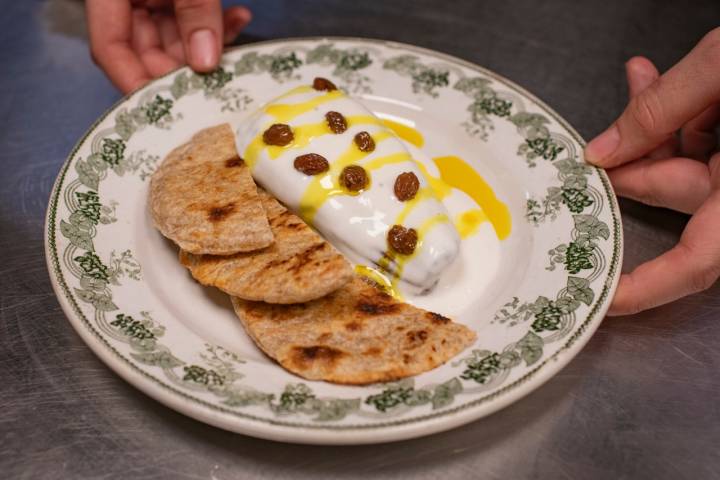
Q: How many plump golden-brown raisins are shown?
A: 8